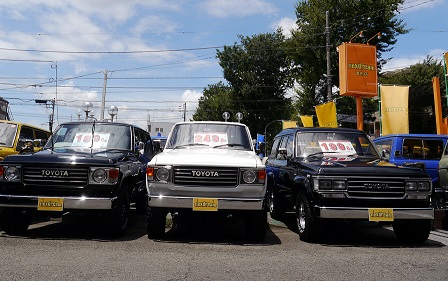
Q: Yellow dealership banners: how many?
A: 4